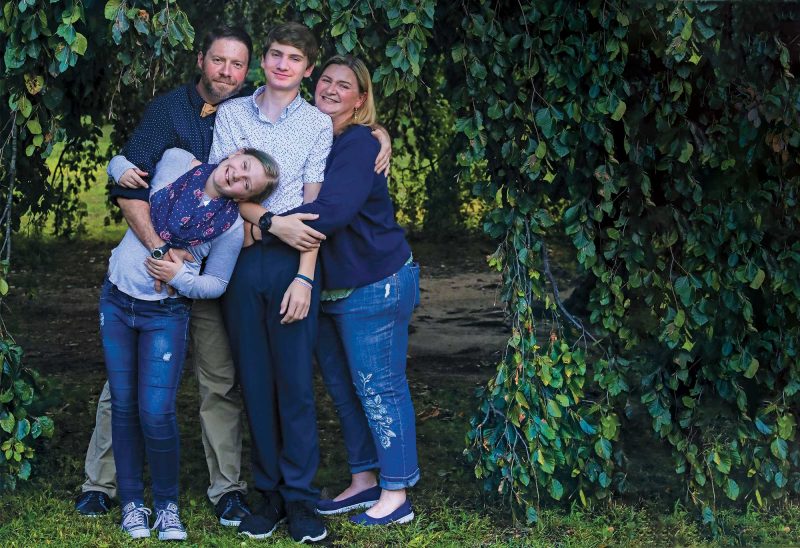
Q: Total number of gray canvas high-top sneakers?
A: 2